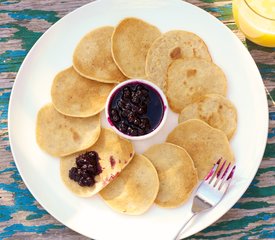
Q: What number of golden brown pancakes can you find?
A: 11